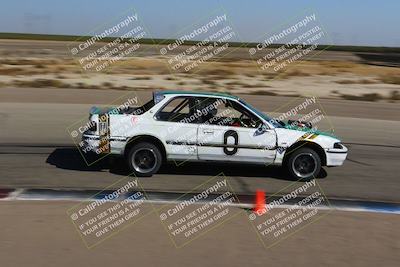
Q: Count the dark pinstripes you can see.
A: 1